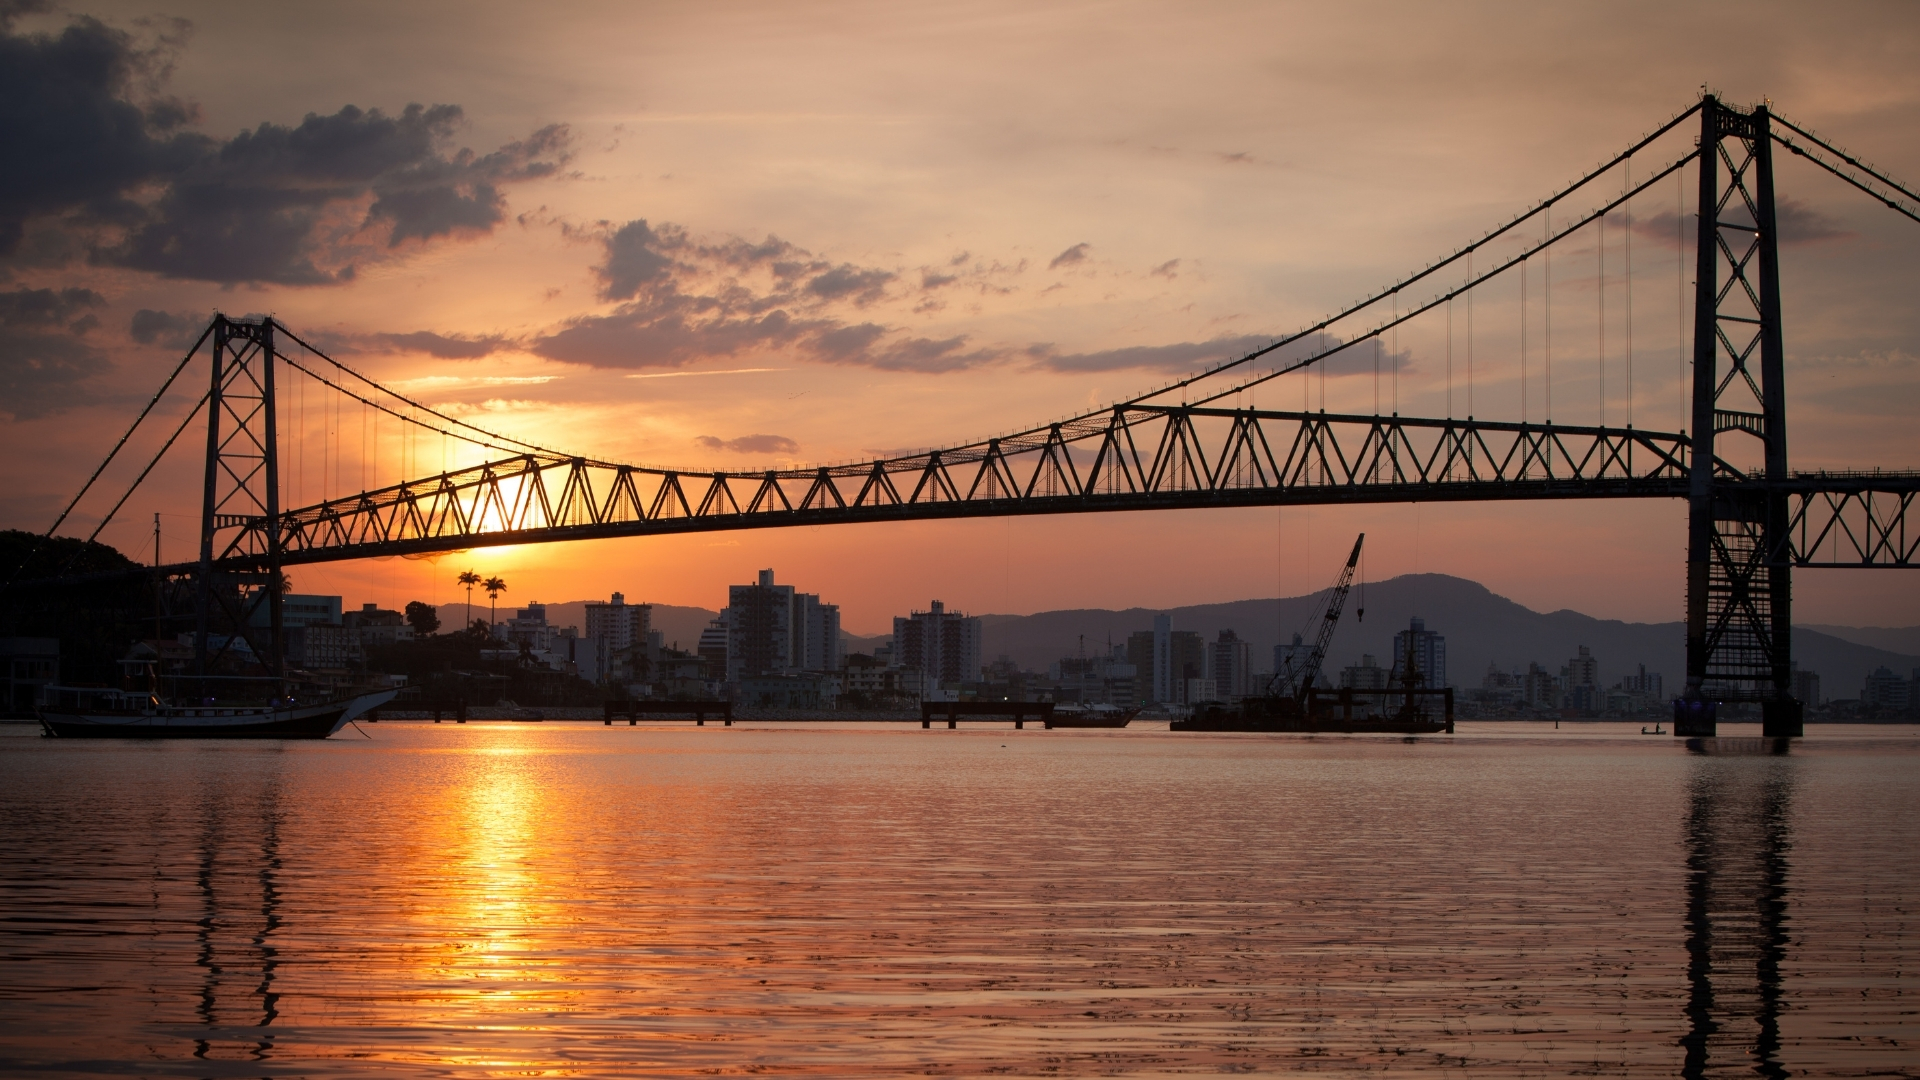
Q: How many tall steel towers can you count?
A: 2